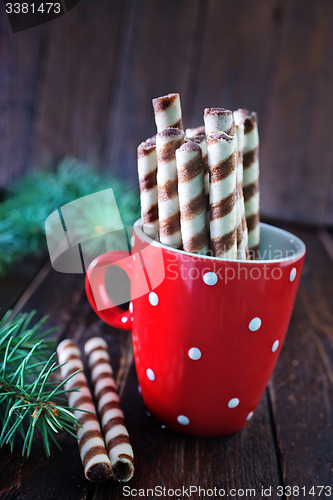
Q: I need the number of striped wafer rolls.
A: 12